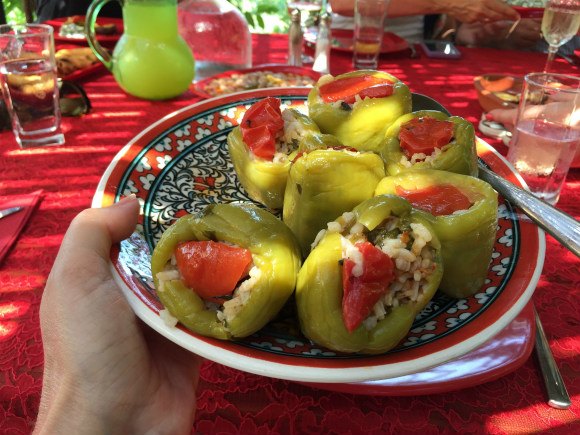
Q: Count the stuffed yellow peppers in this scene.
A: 7